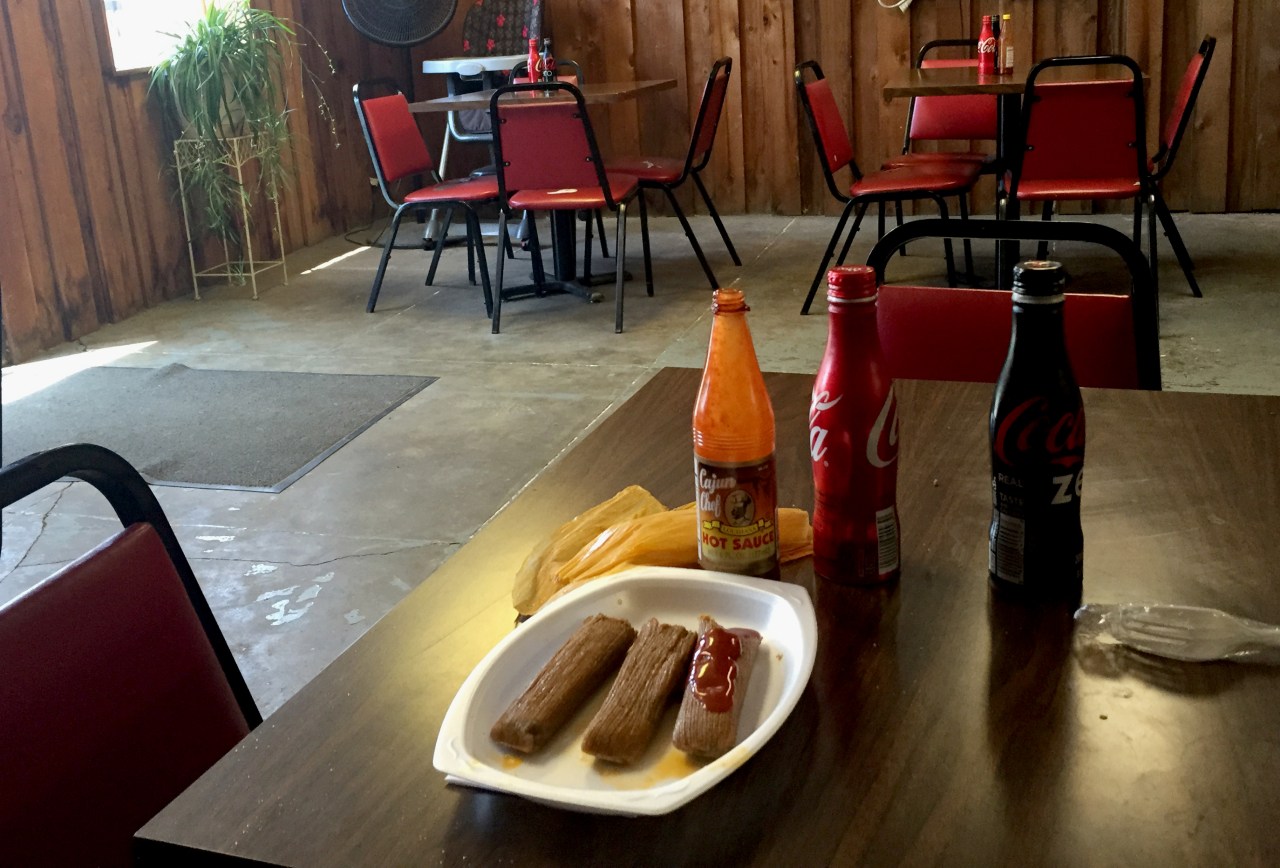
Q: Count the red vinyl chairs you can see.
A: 10